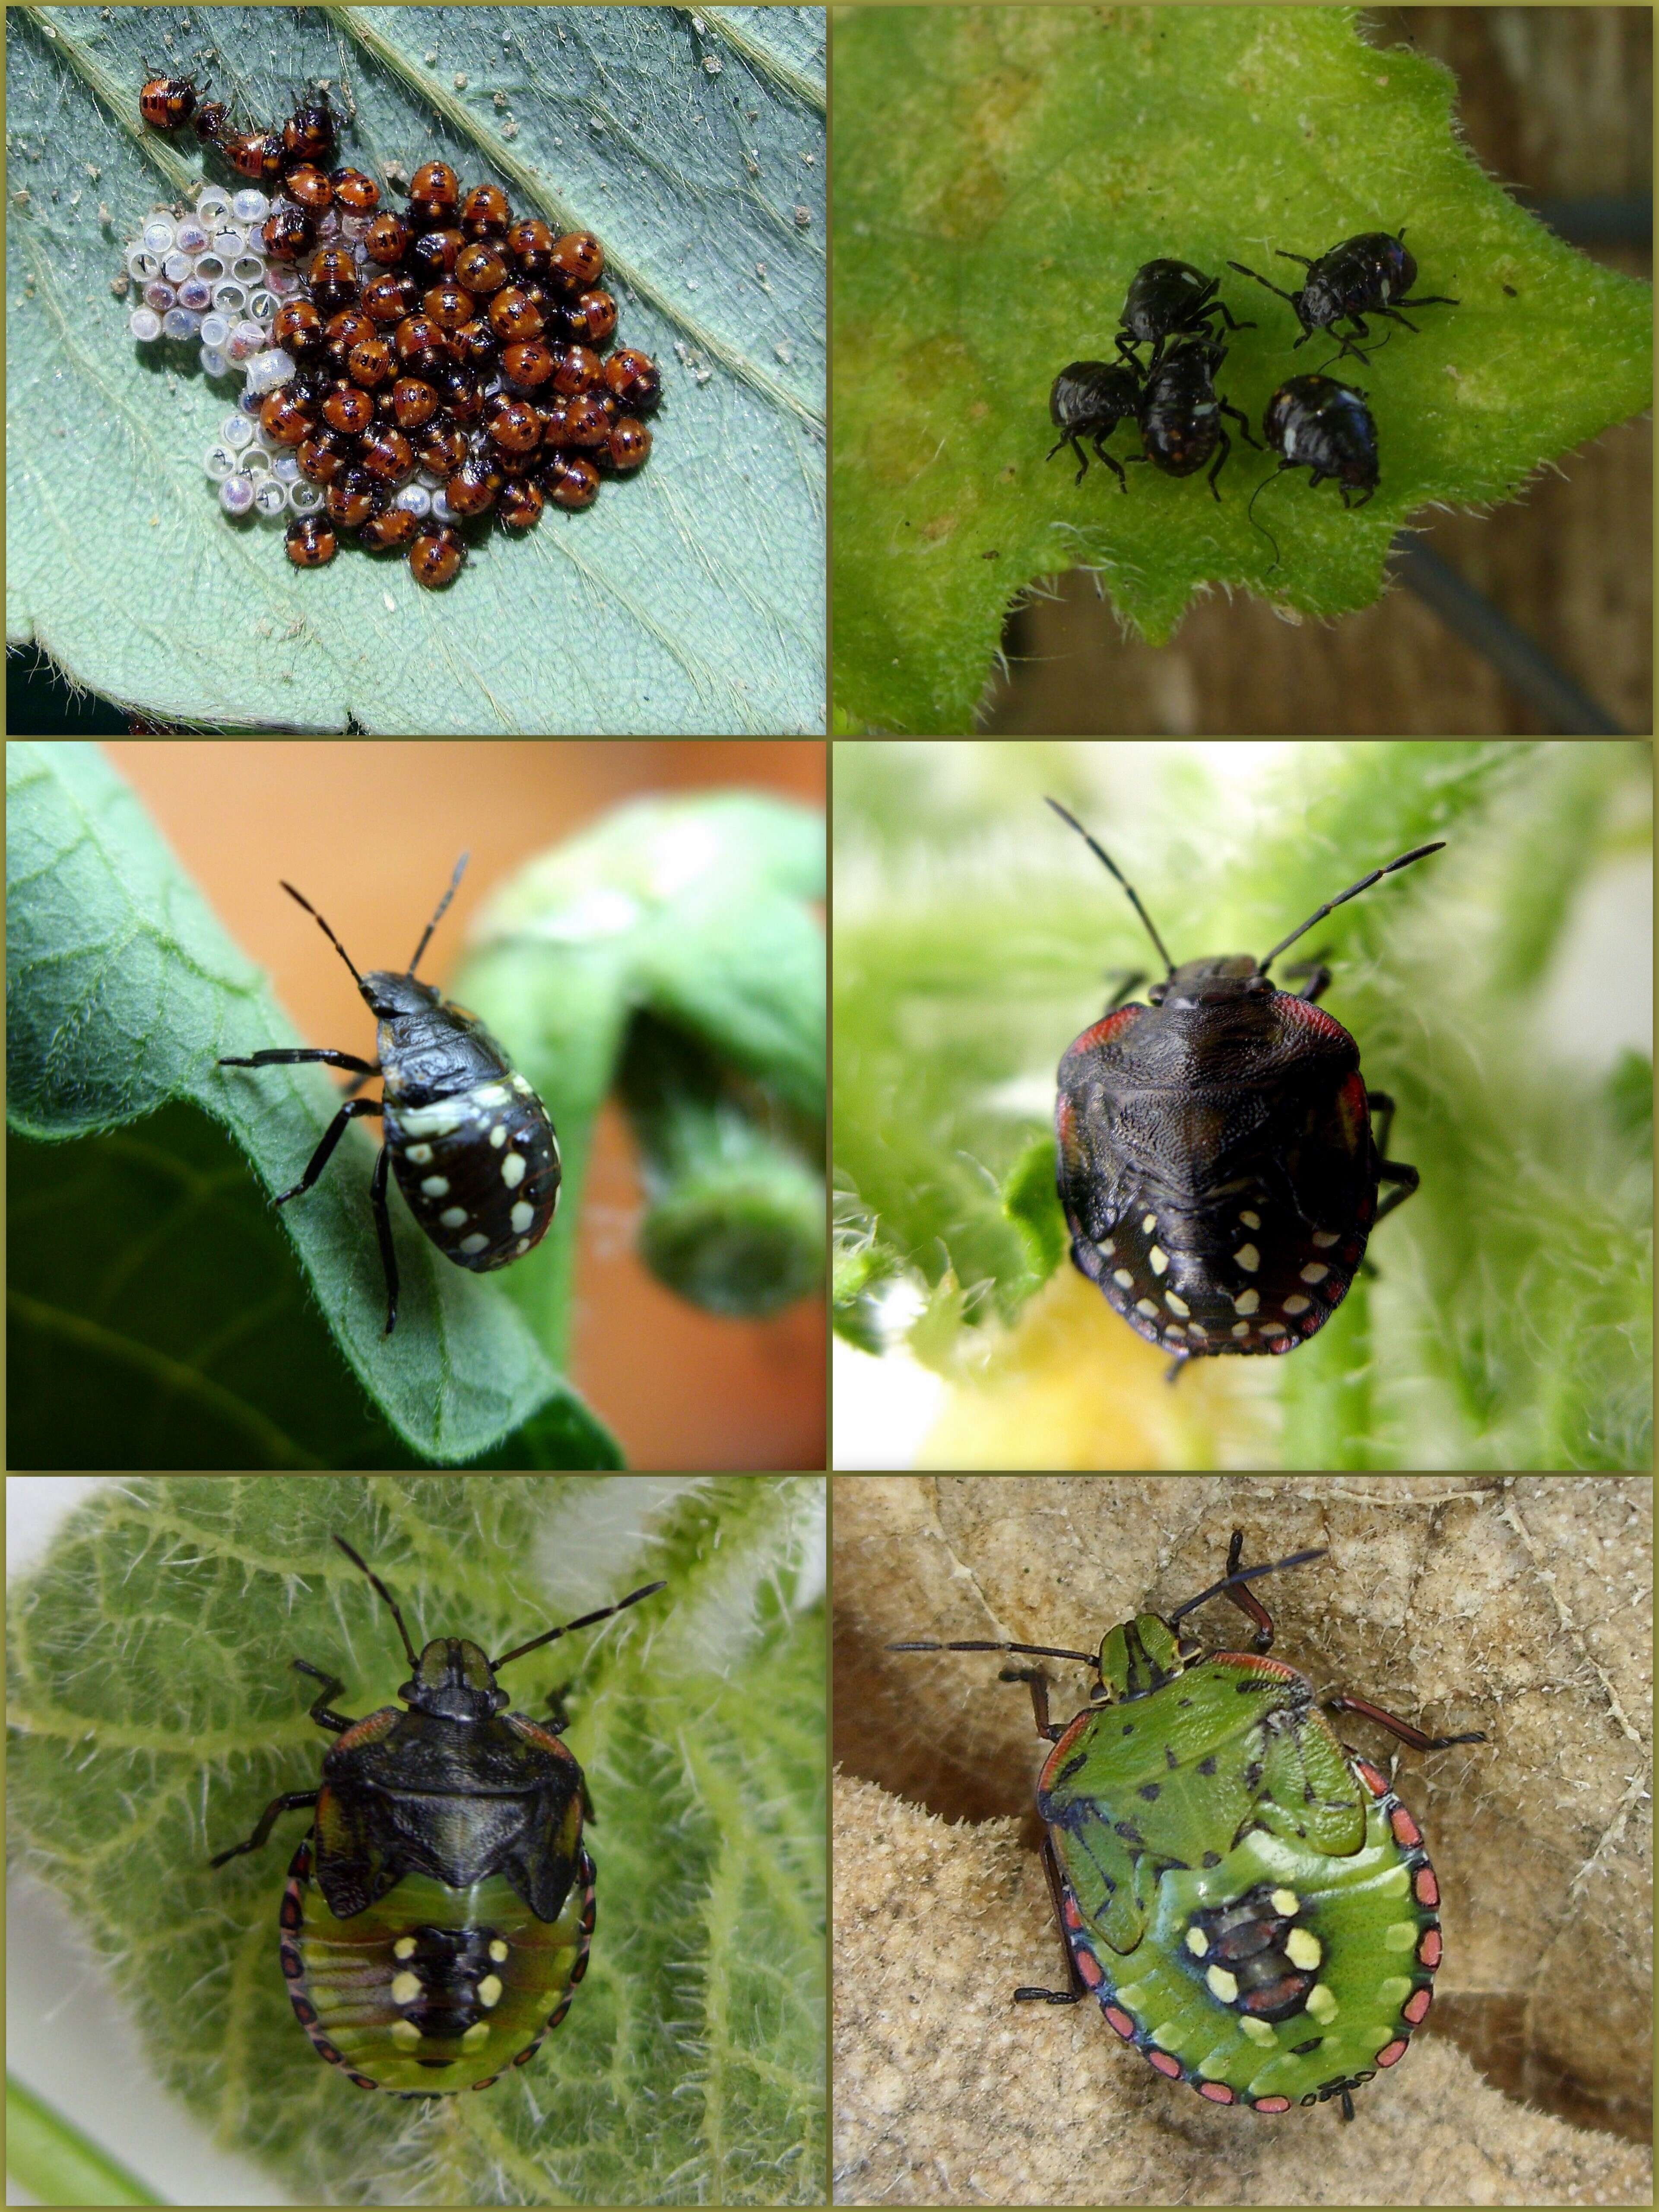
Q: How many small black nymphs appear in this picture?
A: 5